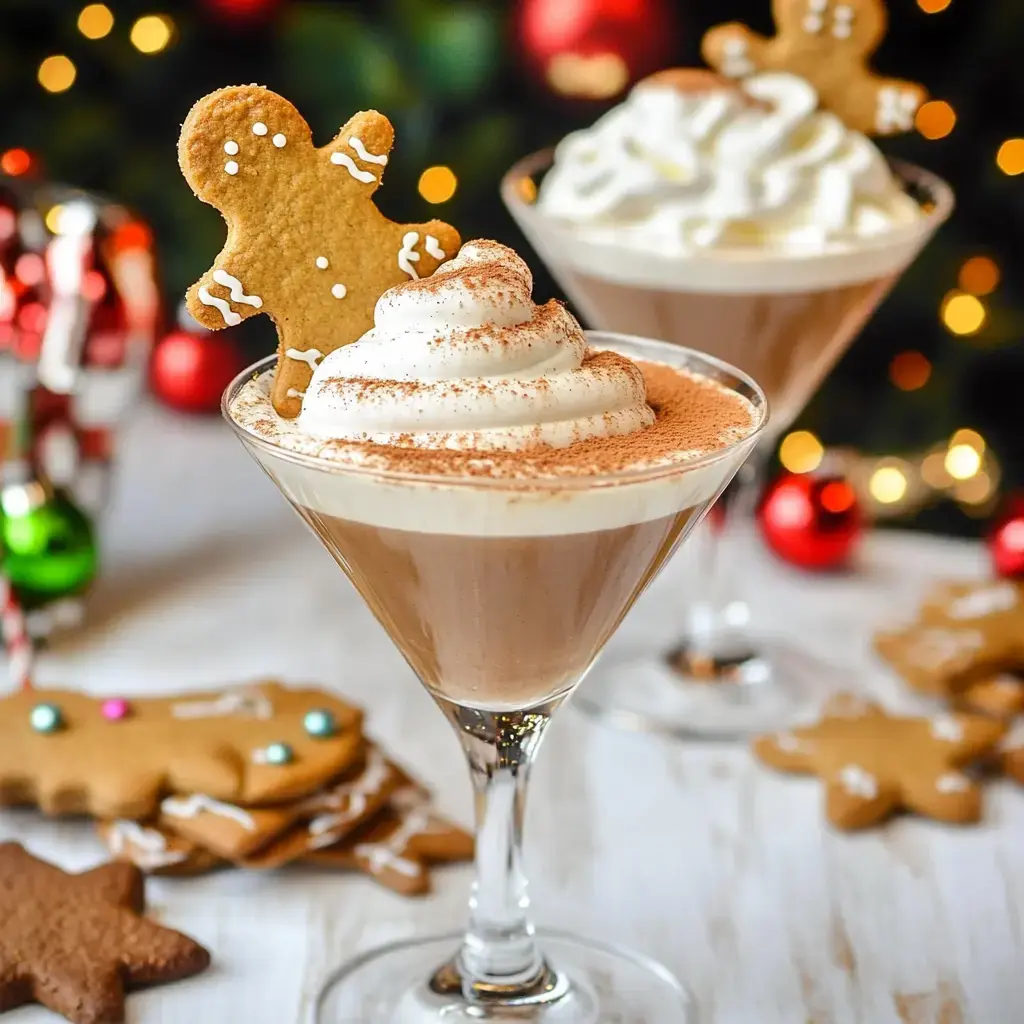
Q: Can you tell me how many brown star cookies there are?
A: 1